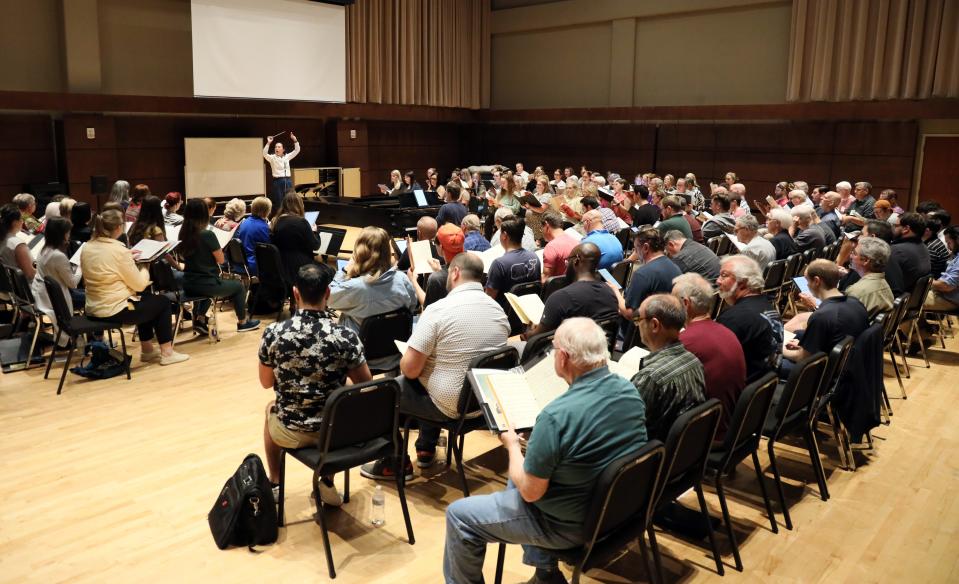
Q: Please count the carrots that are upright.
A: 0